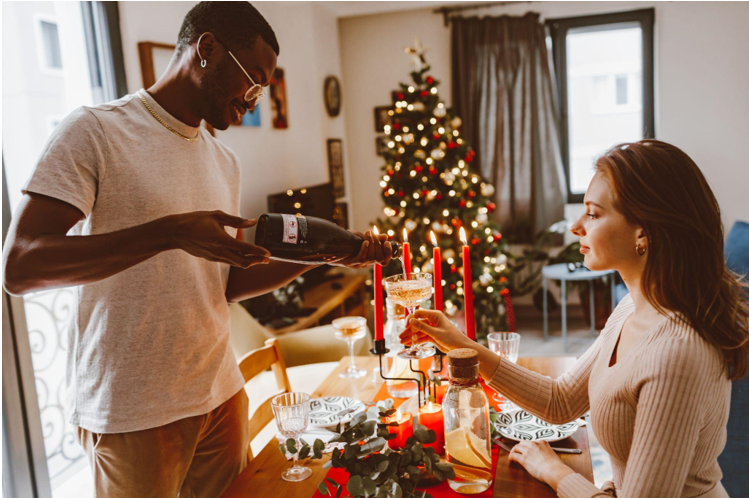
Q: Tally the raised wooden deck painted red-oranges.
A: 0